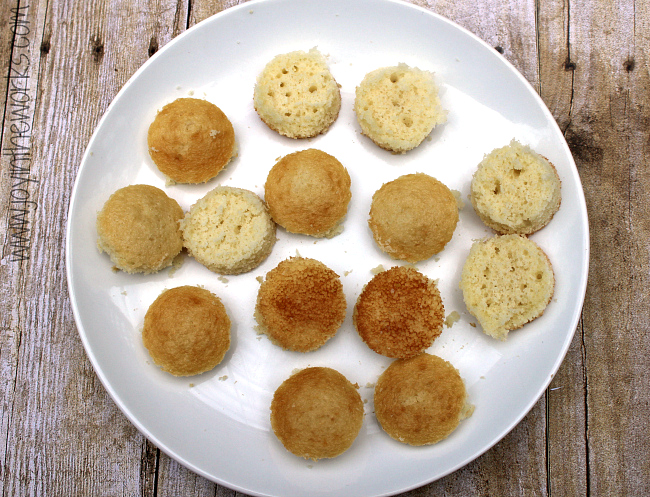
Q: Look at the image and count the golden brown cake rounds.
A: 9